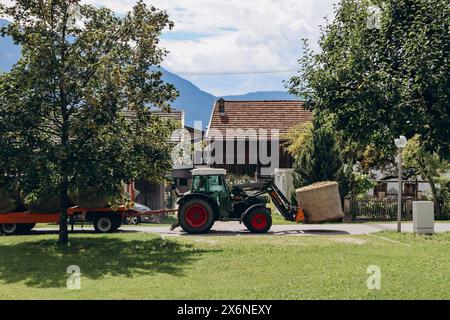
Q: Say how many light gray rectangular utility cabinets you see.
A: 1